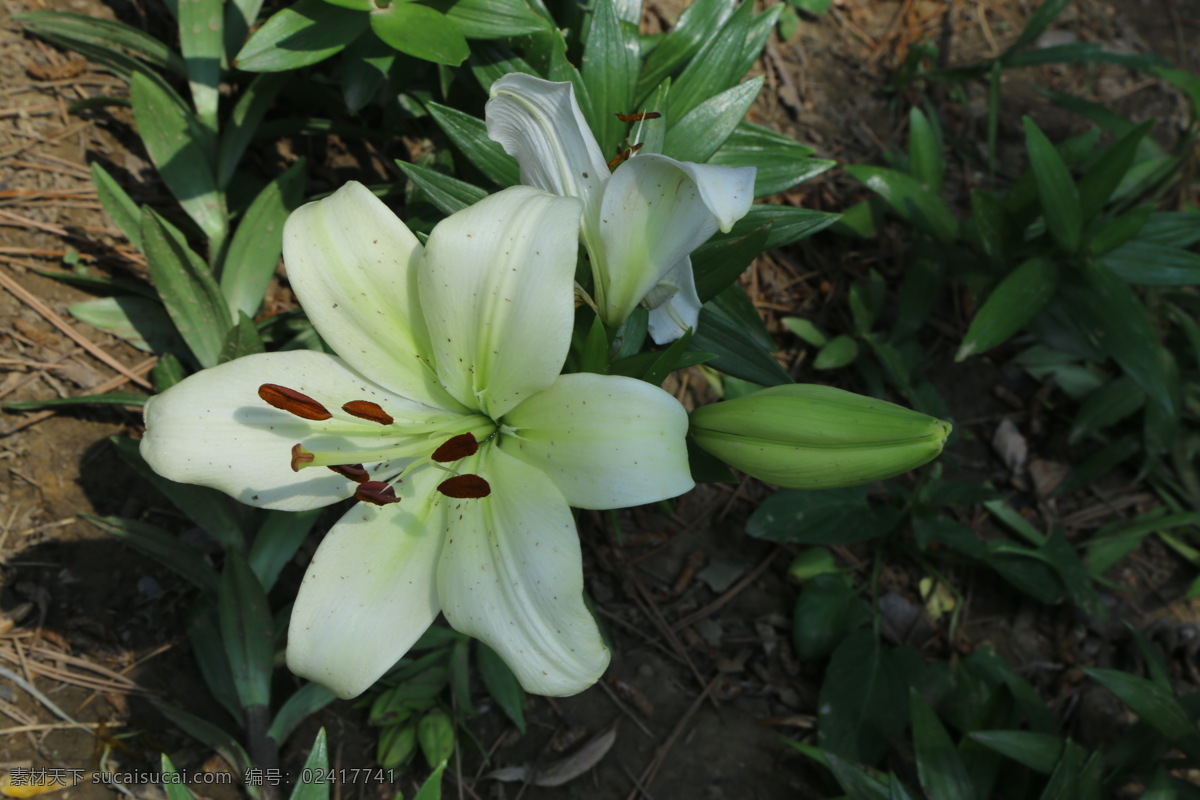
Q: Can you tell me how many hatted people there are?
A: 0